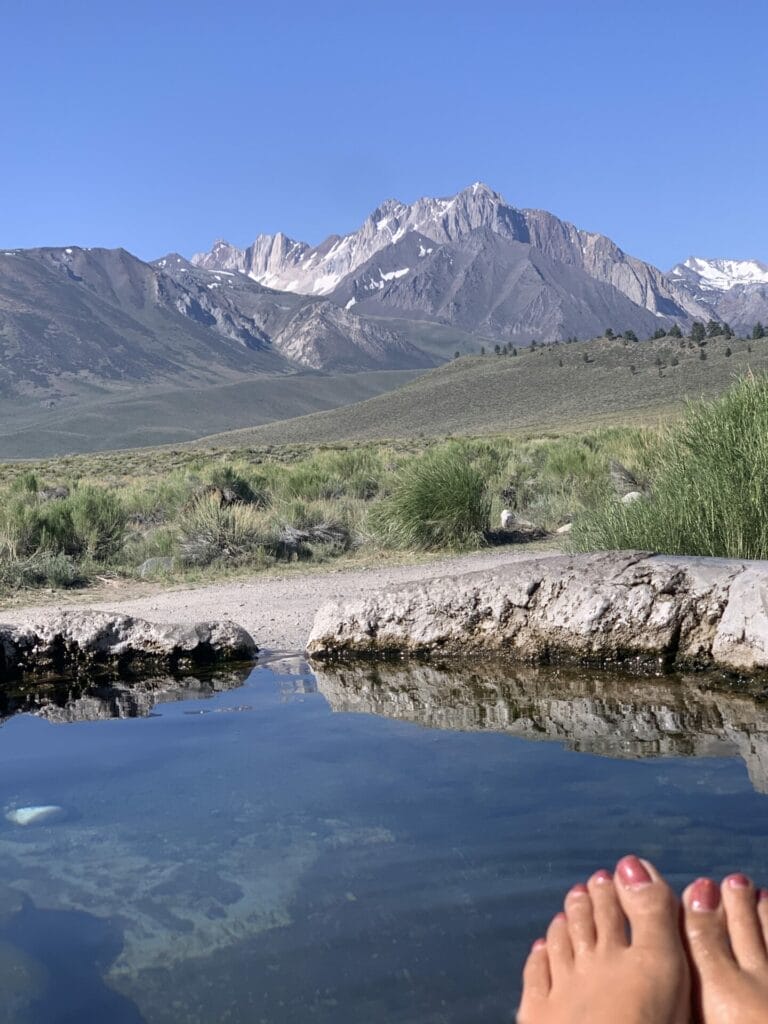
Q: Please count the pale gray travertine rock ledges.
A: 2